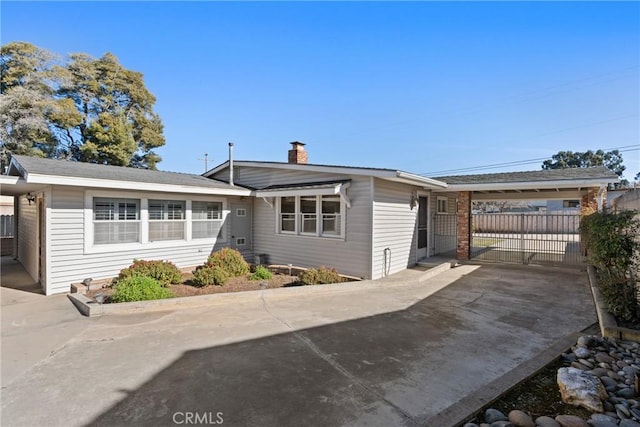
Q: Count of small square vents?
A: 2